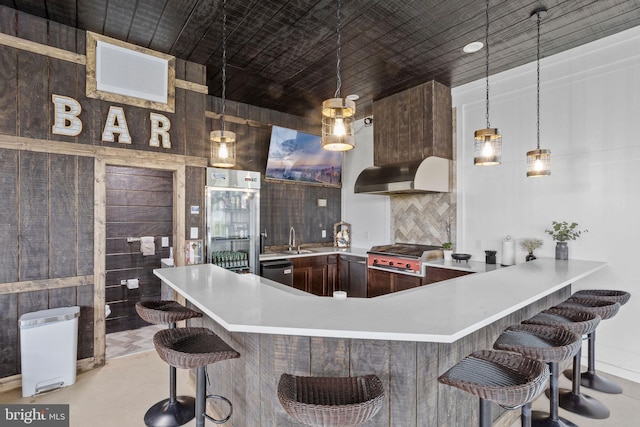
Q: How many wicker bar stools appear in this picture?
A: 8